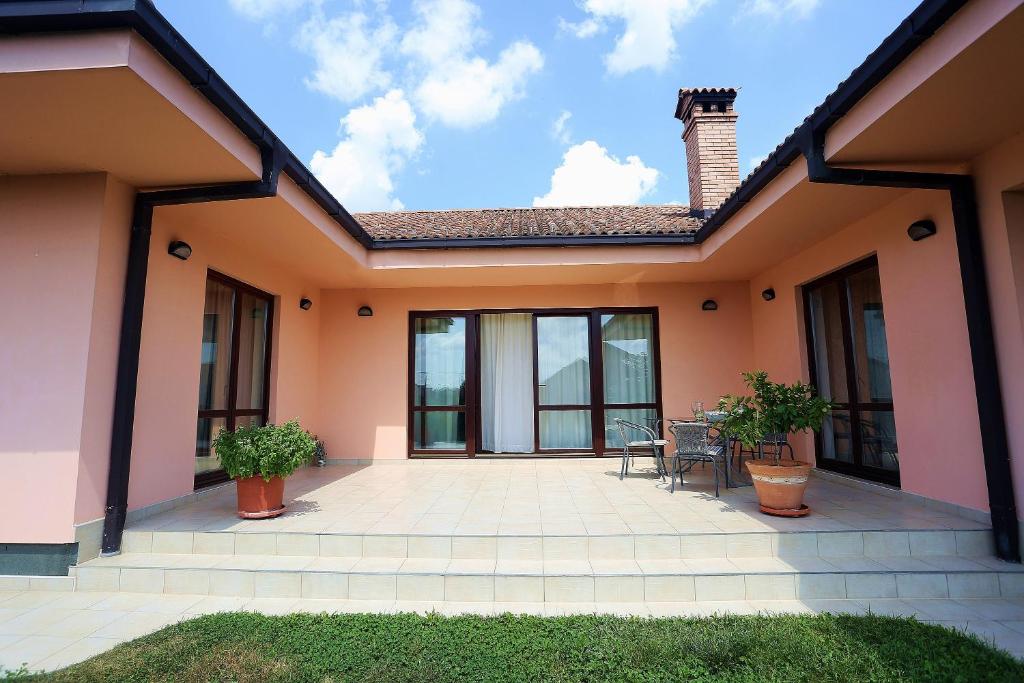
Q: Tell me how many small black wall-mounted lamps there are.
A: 6